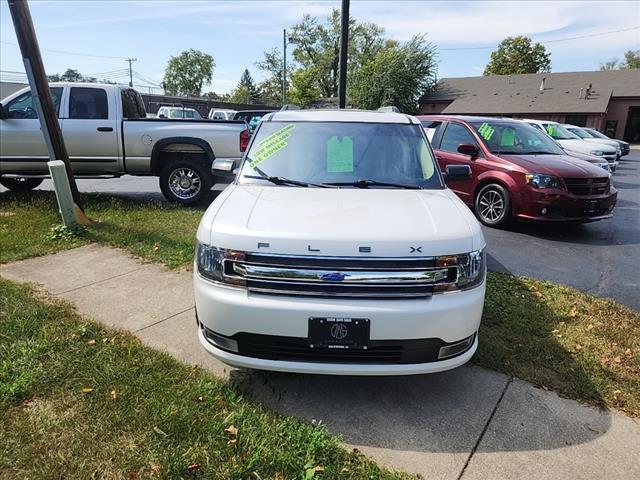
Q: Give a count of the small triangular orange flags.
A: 0